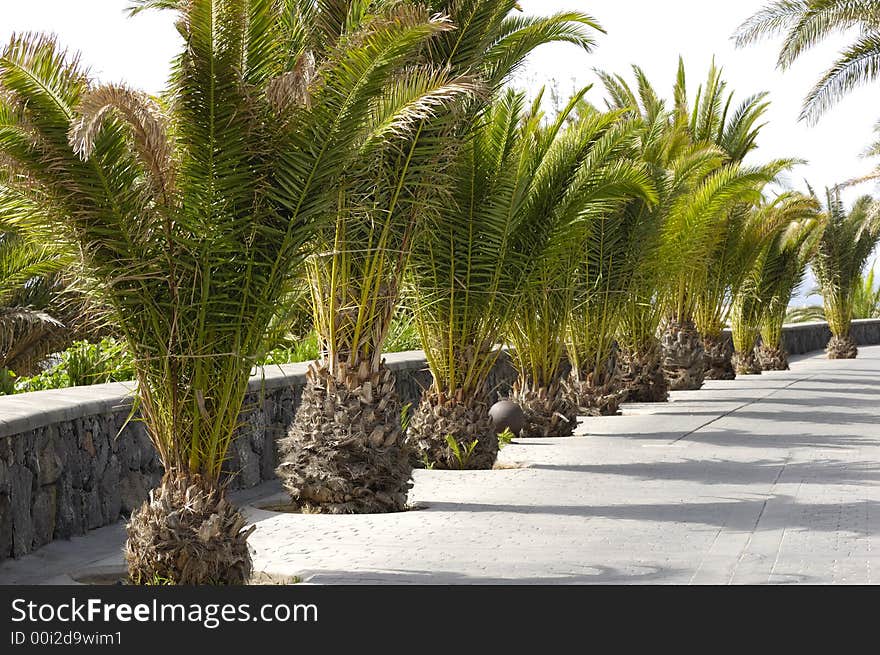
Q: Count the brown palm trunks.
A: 11